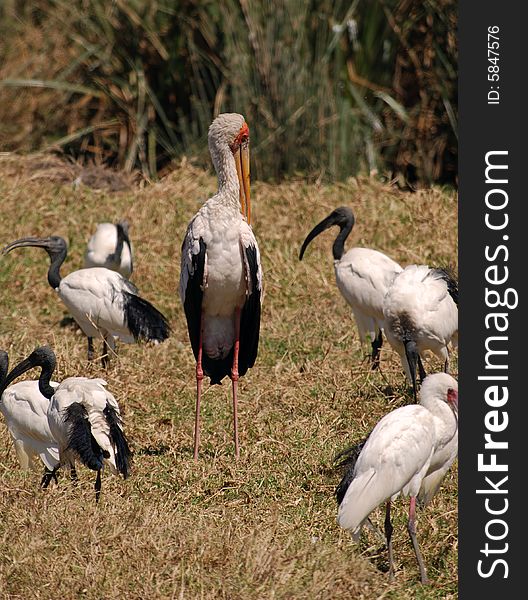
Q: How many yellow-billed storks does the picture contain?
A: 1